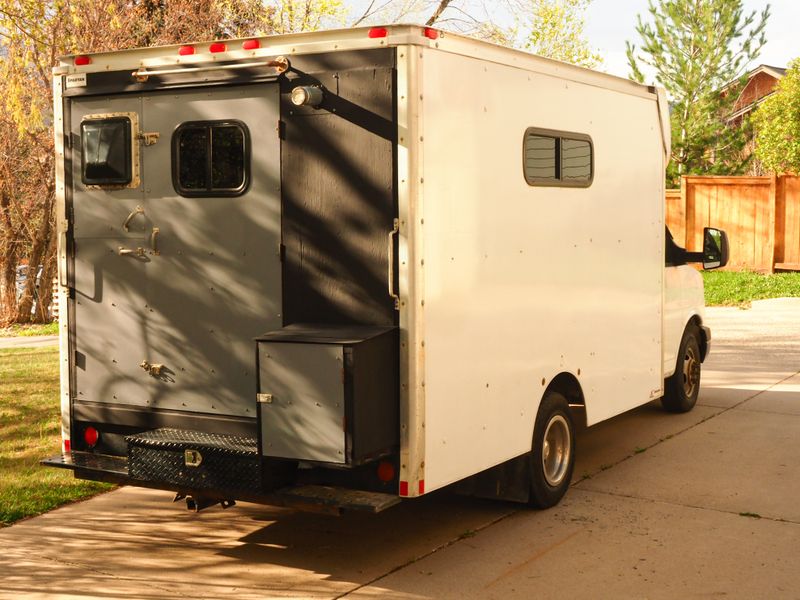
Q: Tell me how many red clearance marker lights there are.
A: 6